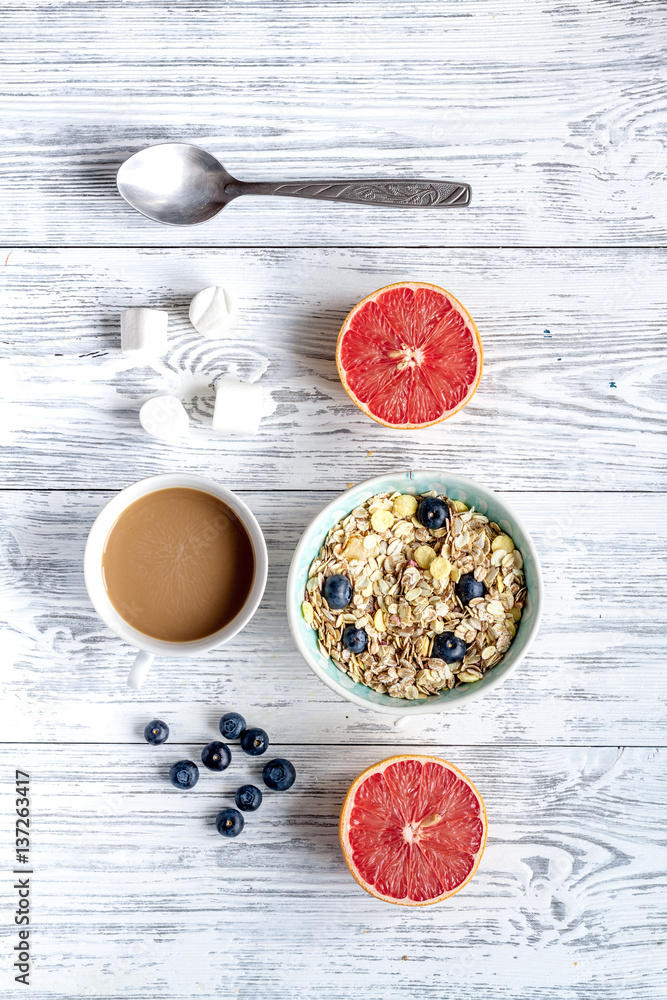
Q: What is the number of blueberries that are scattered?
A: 8